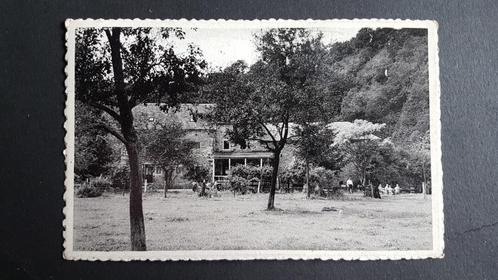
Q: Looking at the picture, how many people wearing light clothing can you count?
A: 5